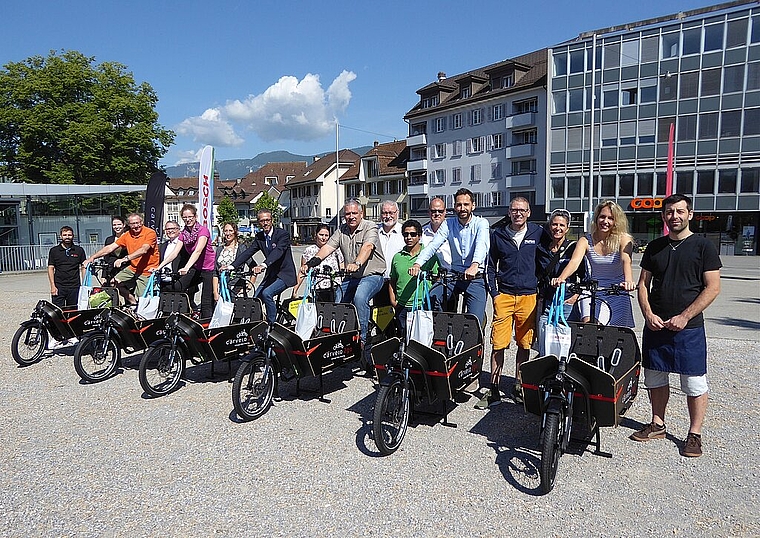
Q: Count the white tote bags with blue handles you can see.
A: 6